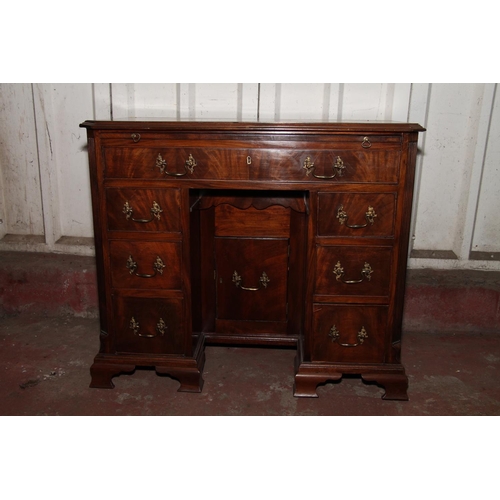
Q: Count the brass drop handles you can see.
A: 9